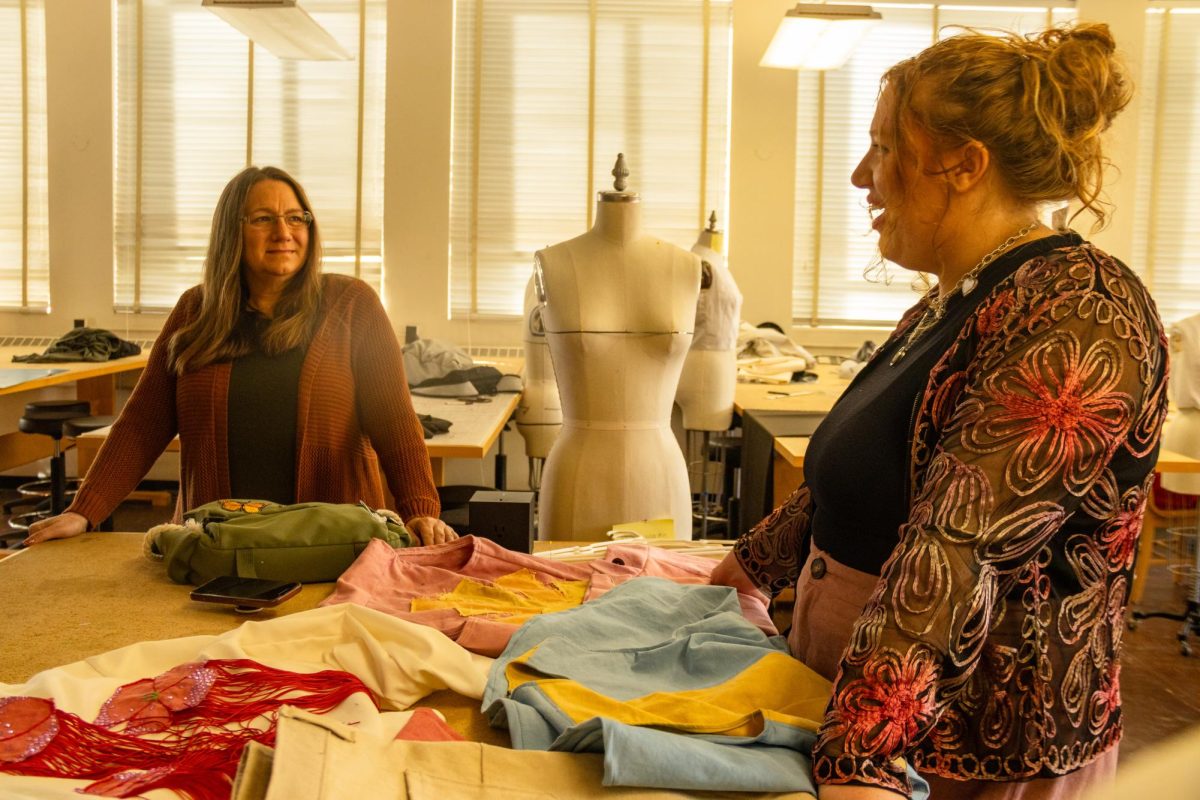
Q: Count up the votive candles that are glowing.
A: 0